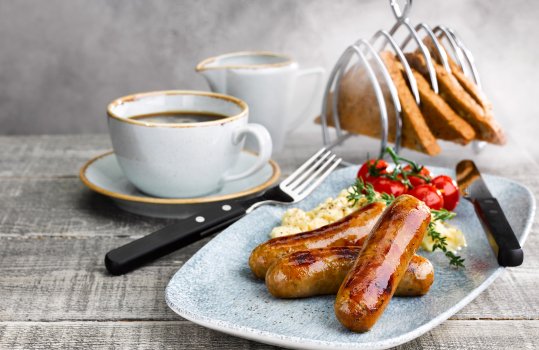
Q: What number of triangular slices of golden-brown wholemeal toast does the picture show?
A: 4